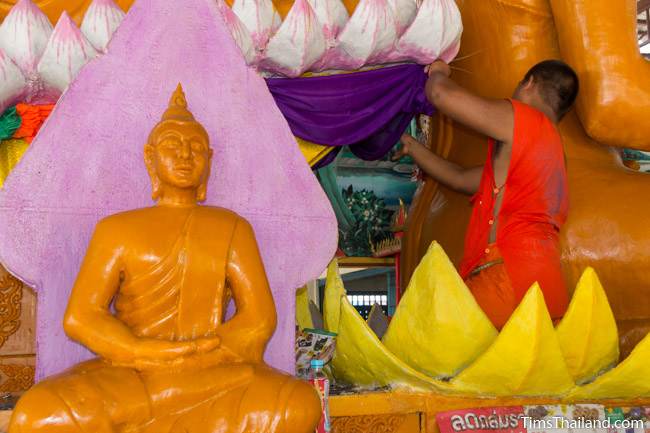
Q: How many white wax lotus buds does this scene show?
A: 11